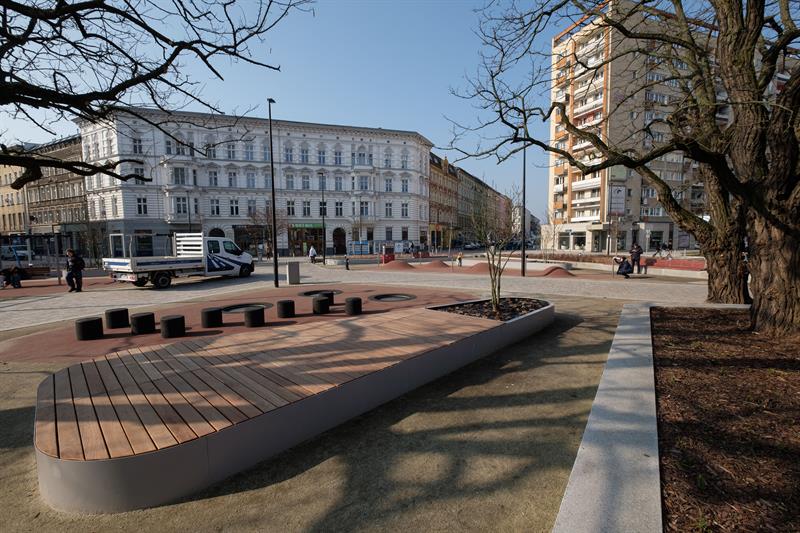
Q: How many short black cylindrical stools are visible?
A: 10